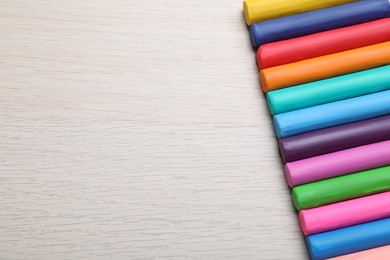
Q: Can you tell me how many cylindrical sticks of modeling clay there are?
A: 12